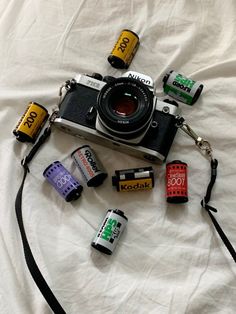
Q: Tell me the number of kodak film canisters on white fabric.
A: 3